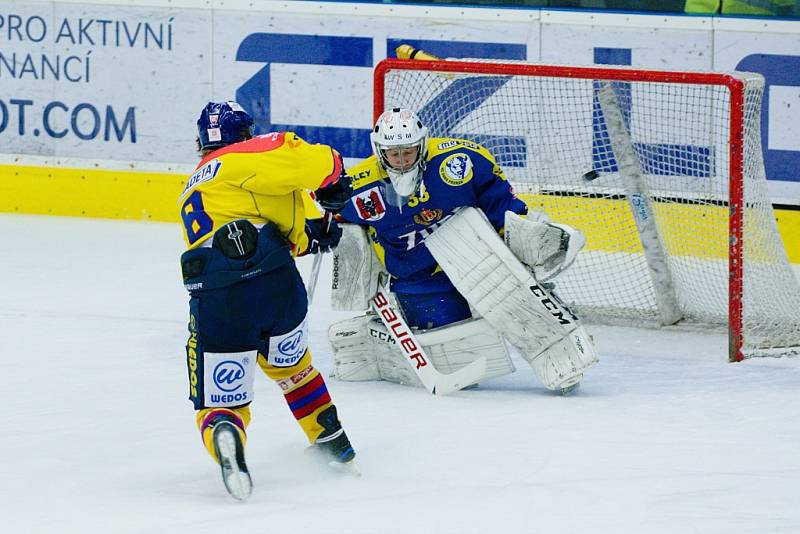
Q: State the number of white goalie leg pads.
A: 2